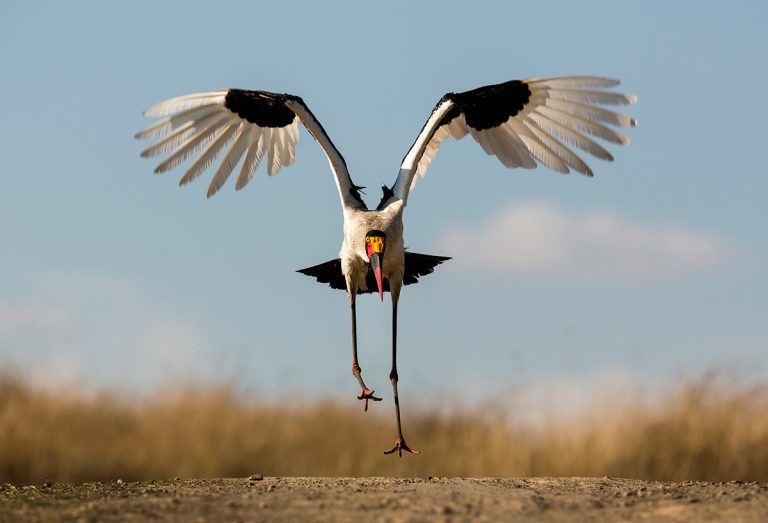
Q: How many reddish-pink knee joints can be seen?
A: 2